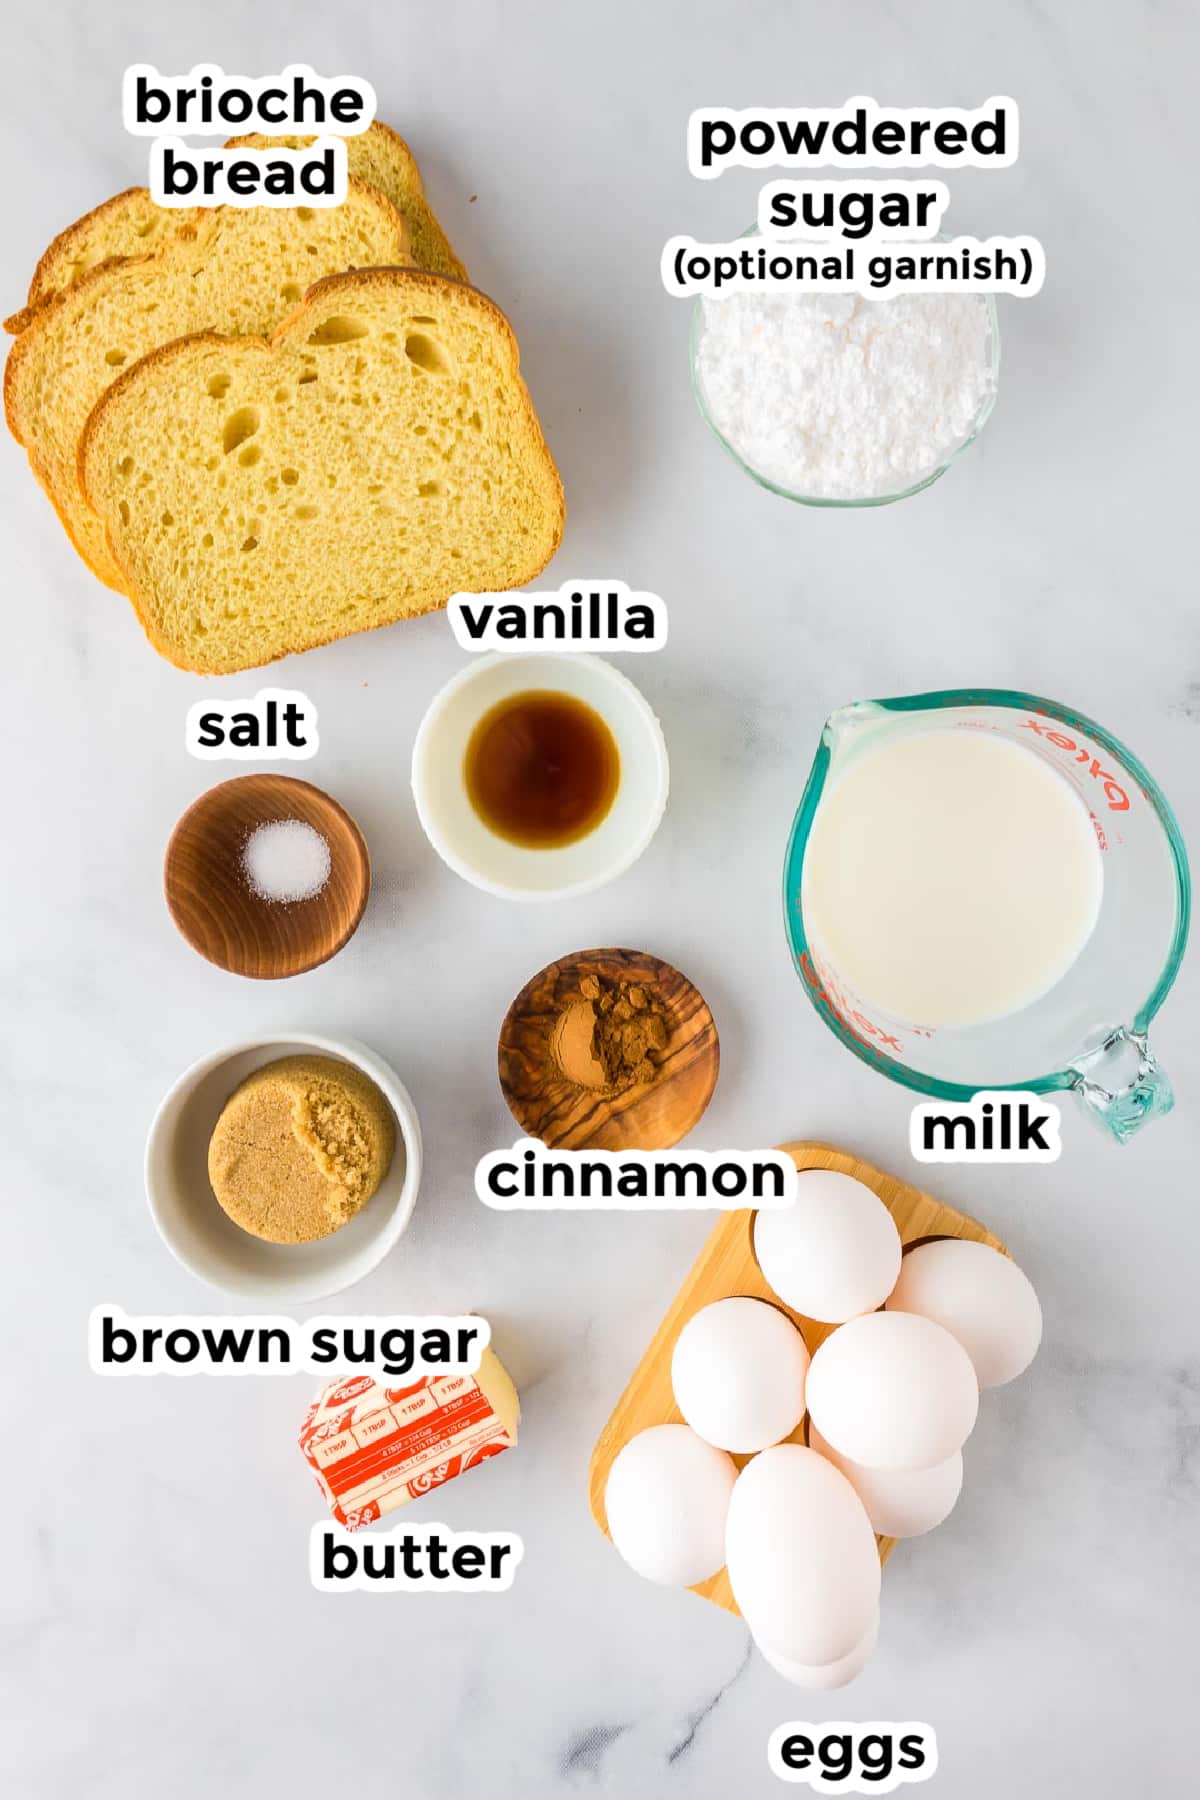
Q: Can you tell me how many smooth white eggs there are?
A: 8